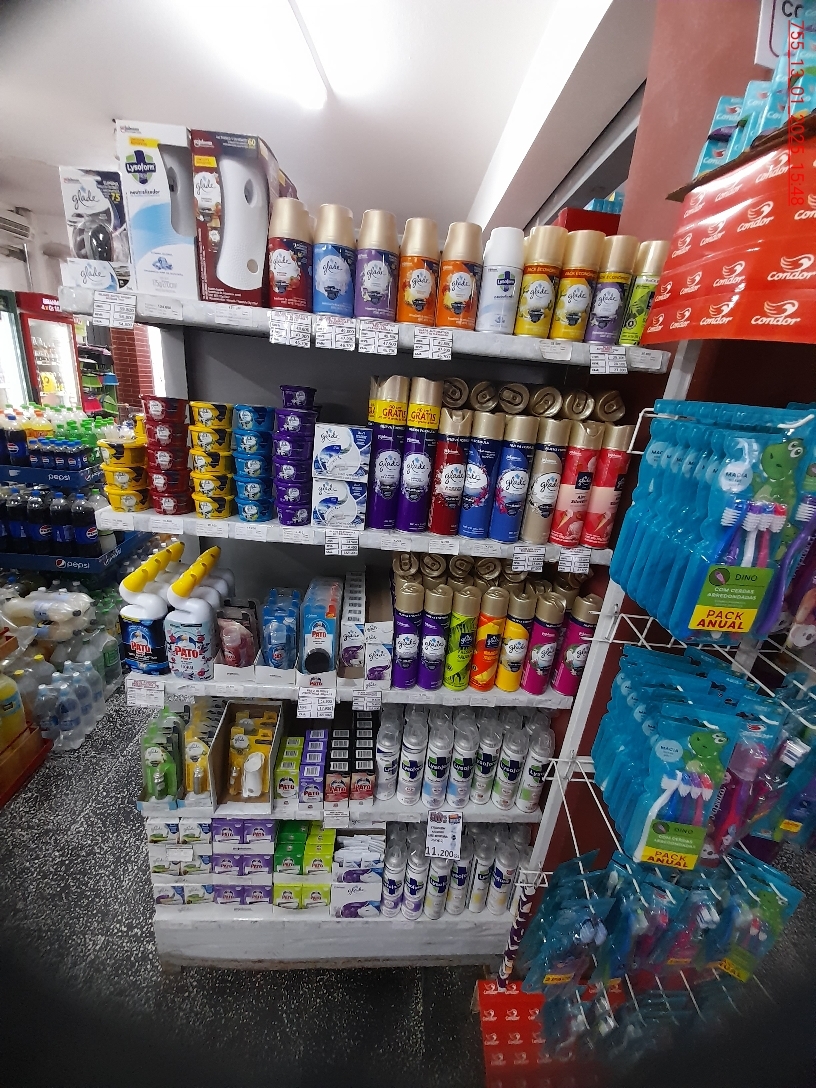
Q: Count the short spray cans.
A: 10